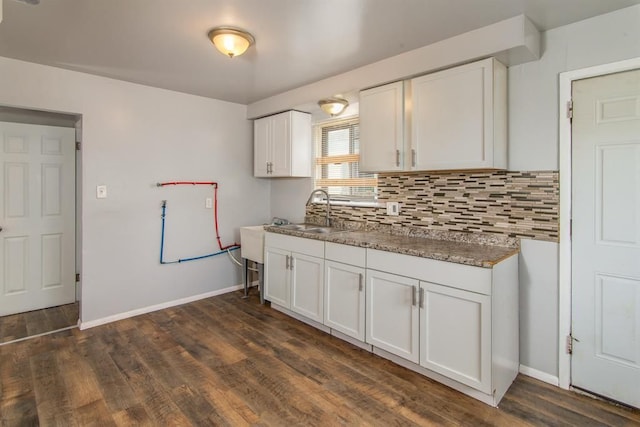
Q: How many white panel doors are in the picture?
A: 2